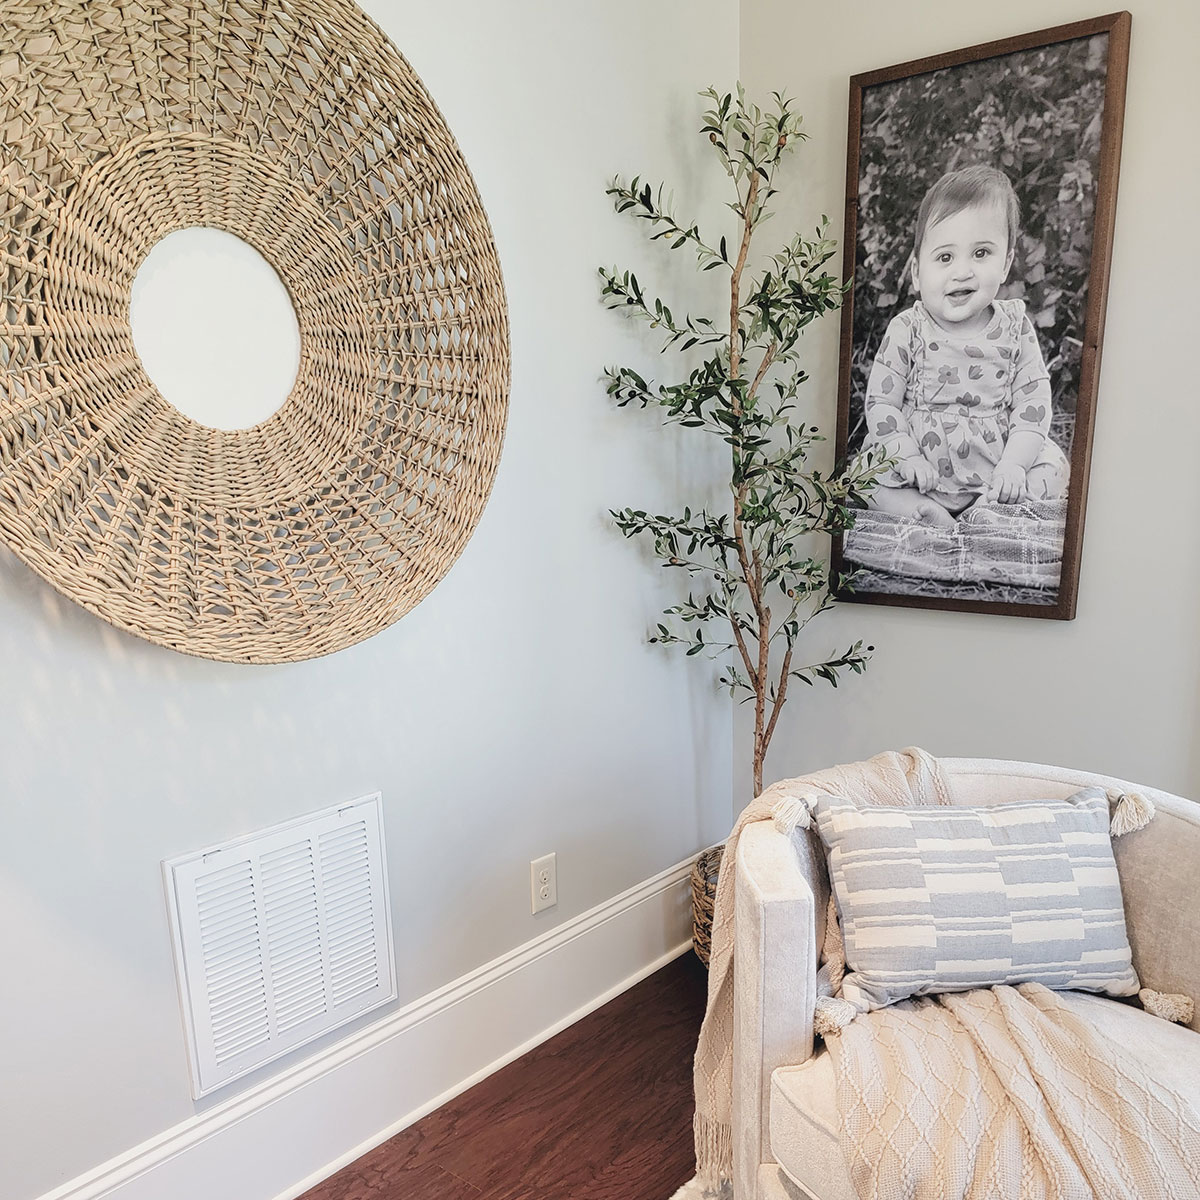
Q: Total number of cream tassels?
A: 4